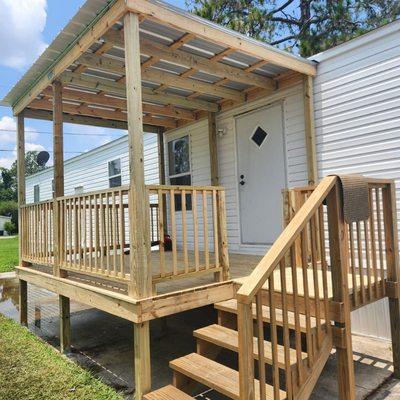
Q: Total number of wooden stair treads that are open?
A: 4